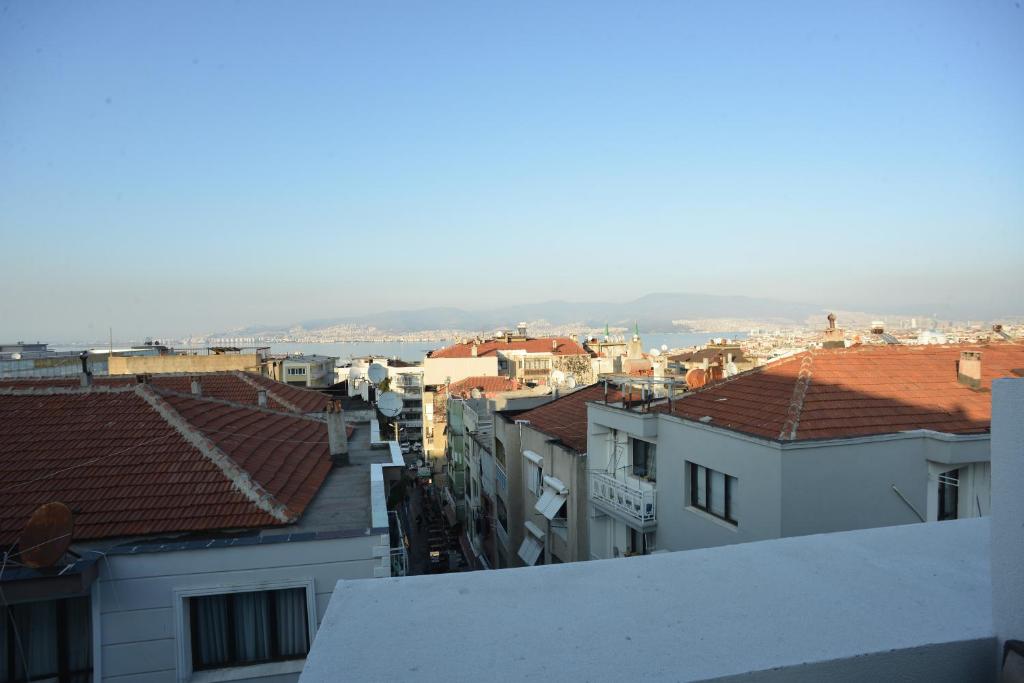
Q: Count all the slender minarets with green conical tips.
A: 2